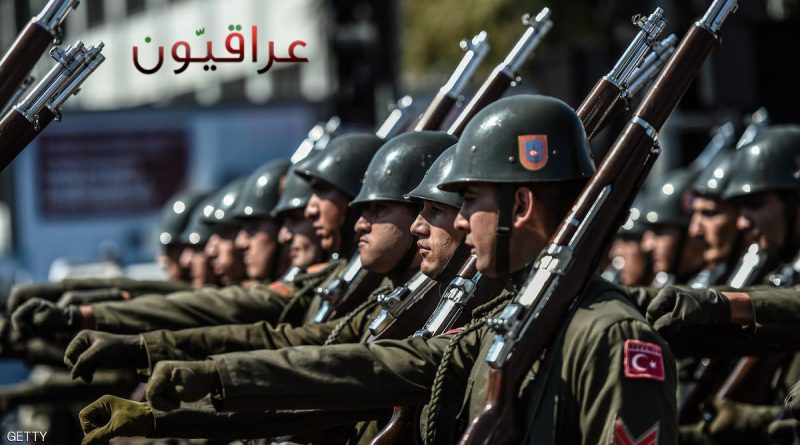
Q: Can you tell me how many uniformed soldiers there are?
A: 13